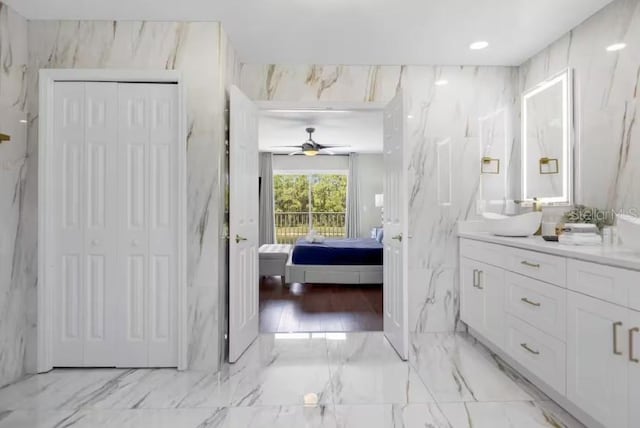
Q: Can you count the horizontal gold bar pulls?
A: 3